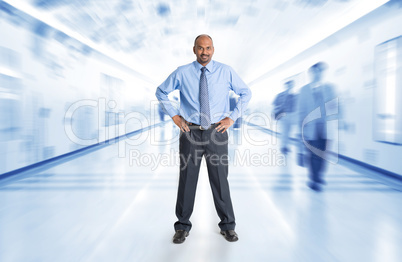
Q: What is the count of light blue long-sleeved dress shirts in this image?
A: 1